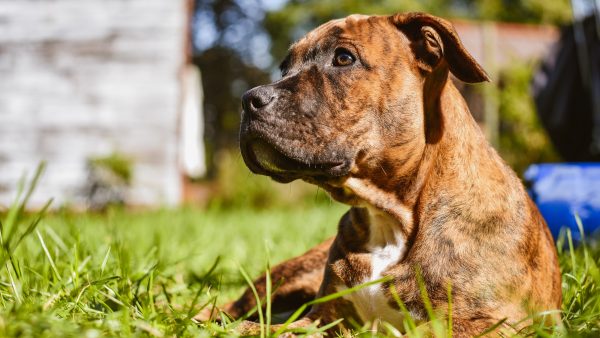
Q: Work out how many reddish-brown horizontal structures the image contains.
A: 1